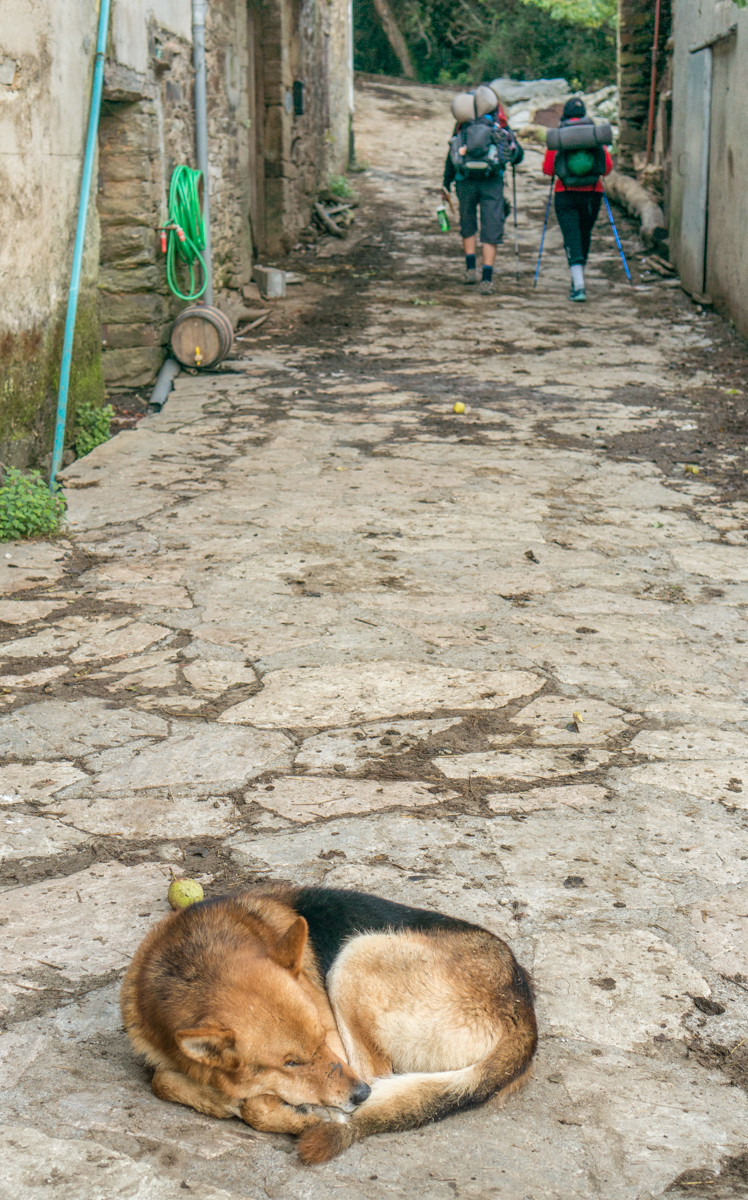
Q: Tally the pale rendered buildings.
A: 2